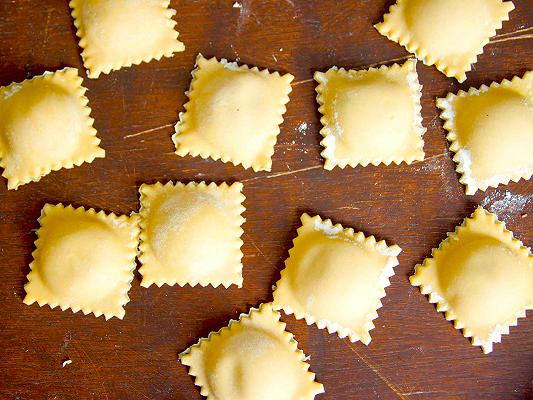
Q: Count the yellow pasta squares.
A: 11